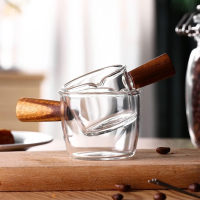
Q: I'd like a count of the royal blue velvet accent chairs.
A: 0